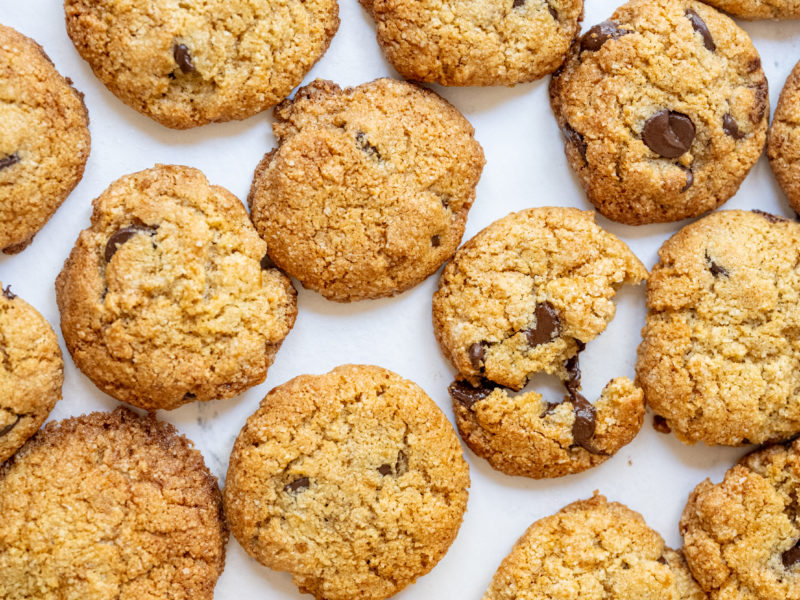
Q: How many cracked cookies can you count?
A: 1